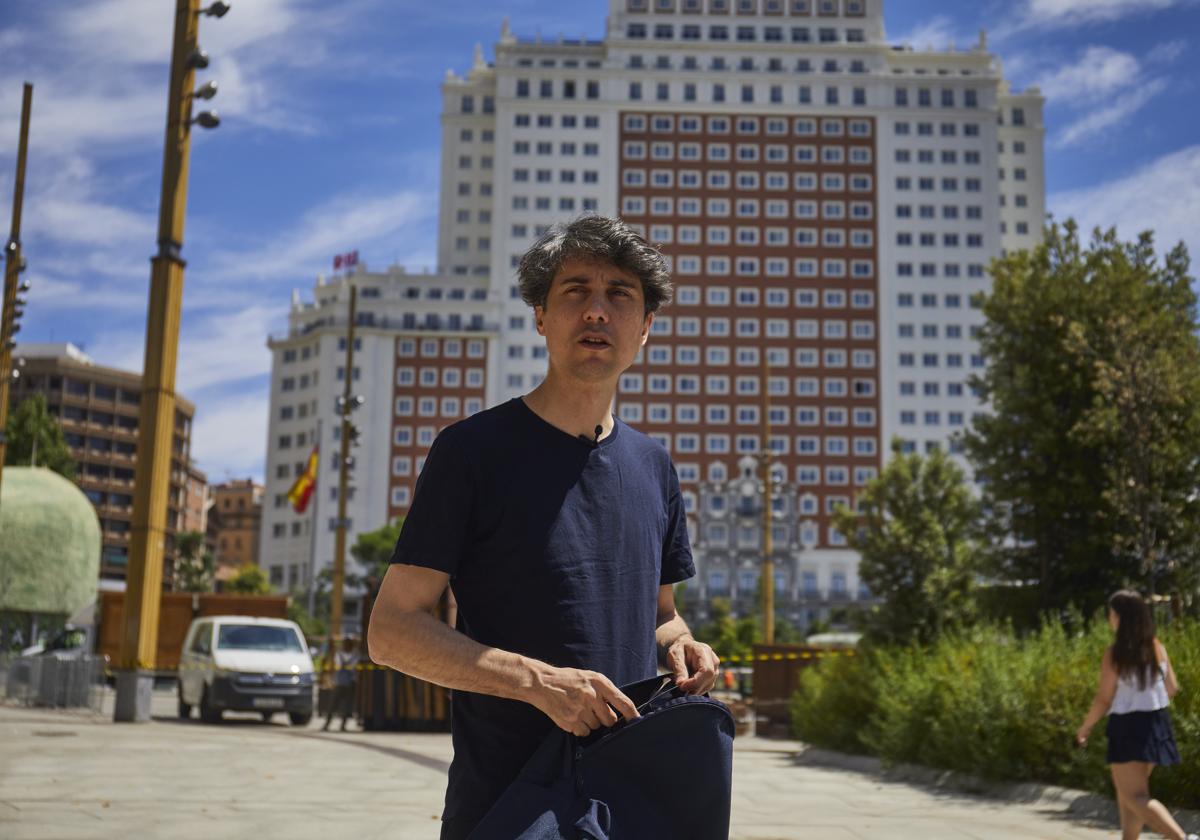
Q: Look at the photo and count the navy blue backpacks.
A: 1